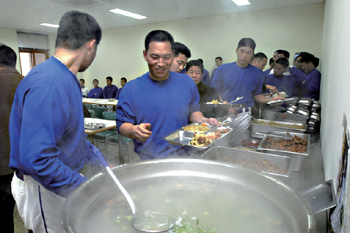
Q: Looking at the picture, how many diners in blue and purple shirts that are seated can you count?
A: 3